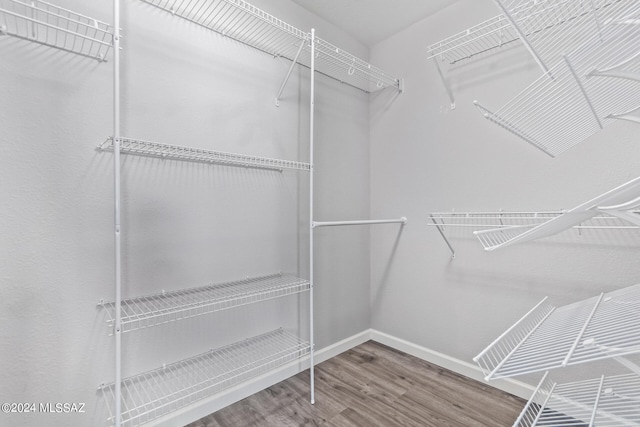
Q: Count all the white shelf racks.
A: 12